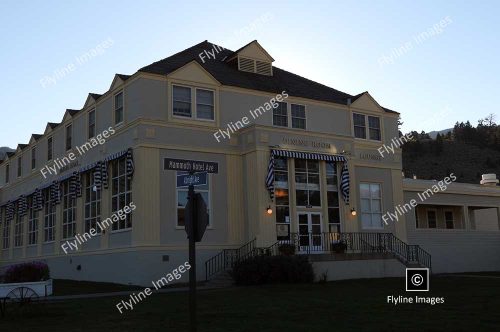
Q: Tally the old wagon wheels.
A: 1